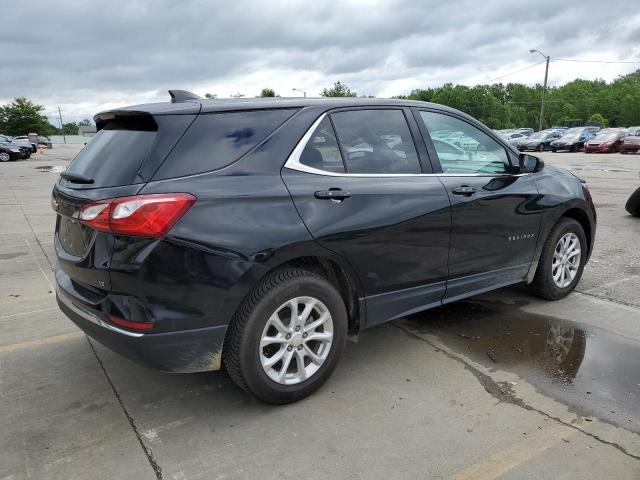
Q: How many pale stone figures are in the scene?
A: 0